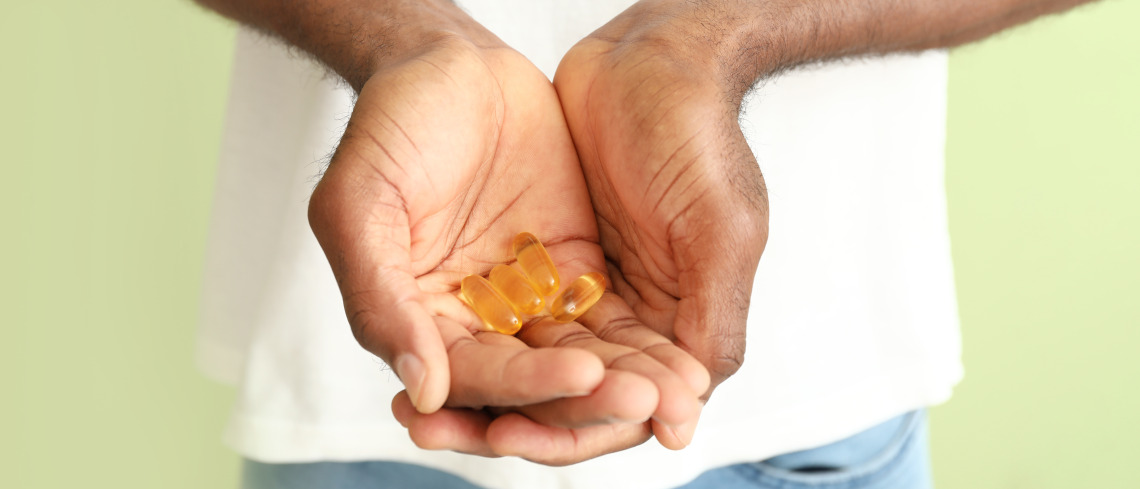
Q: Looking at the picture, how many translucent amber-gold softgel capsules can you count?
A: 4